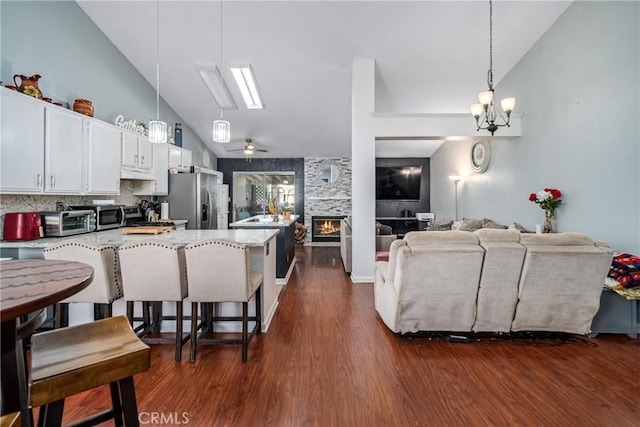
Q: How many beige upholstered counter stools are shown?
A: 3